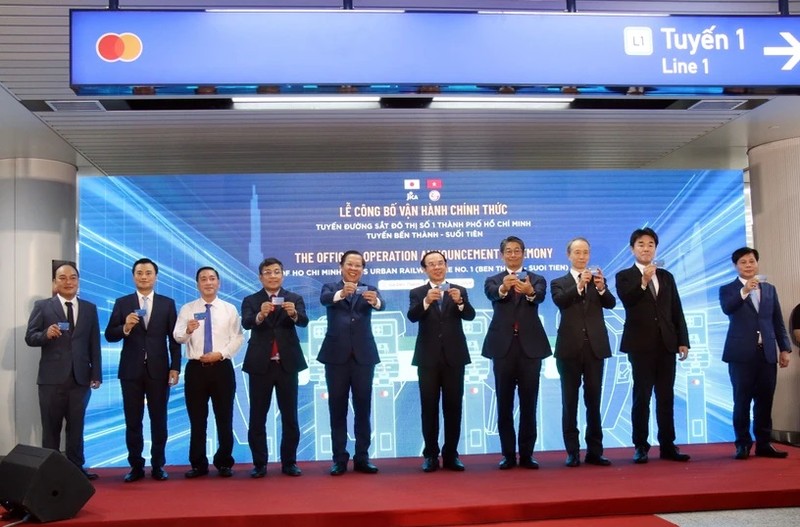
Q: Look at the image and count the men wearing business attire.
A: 10